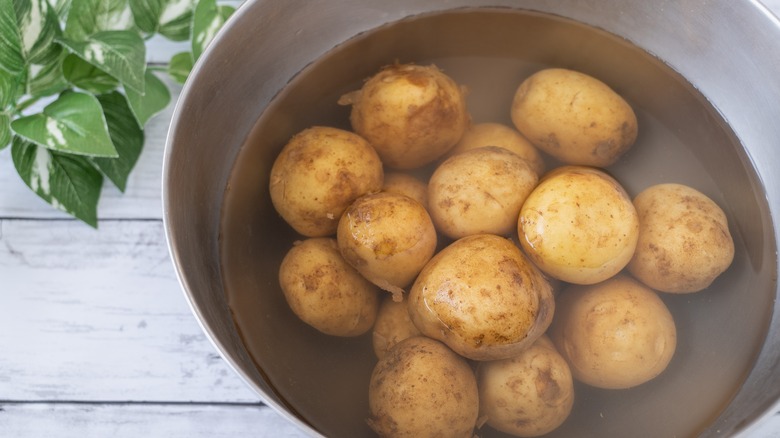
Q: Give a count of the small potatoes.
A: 15